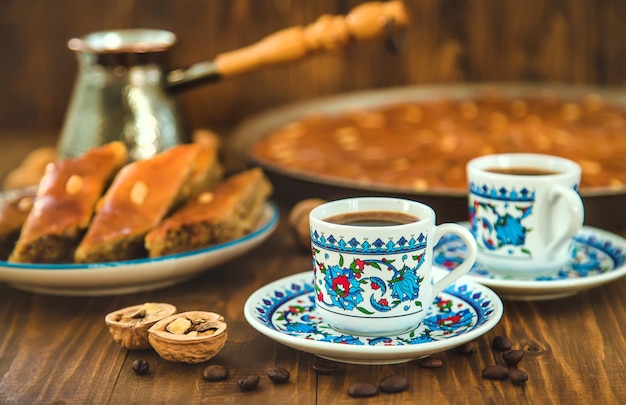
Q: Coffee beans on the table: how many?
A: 13